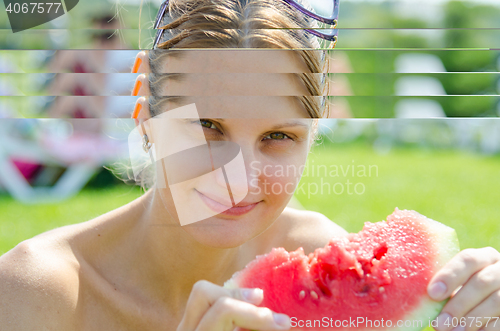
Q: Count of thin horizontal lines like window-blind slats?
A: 5